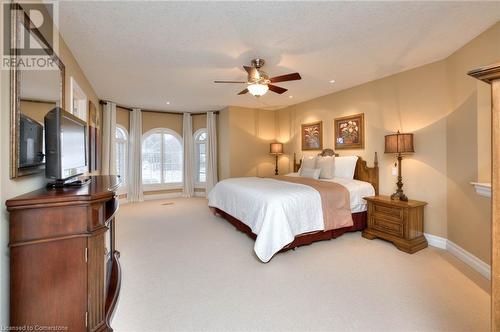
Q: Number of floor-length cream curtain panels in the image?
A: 4